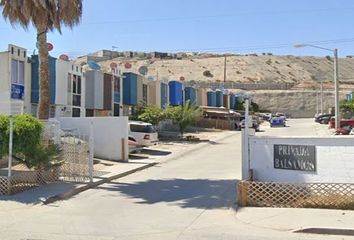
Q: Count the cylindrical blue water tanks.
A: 0